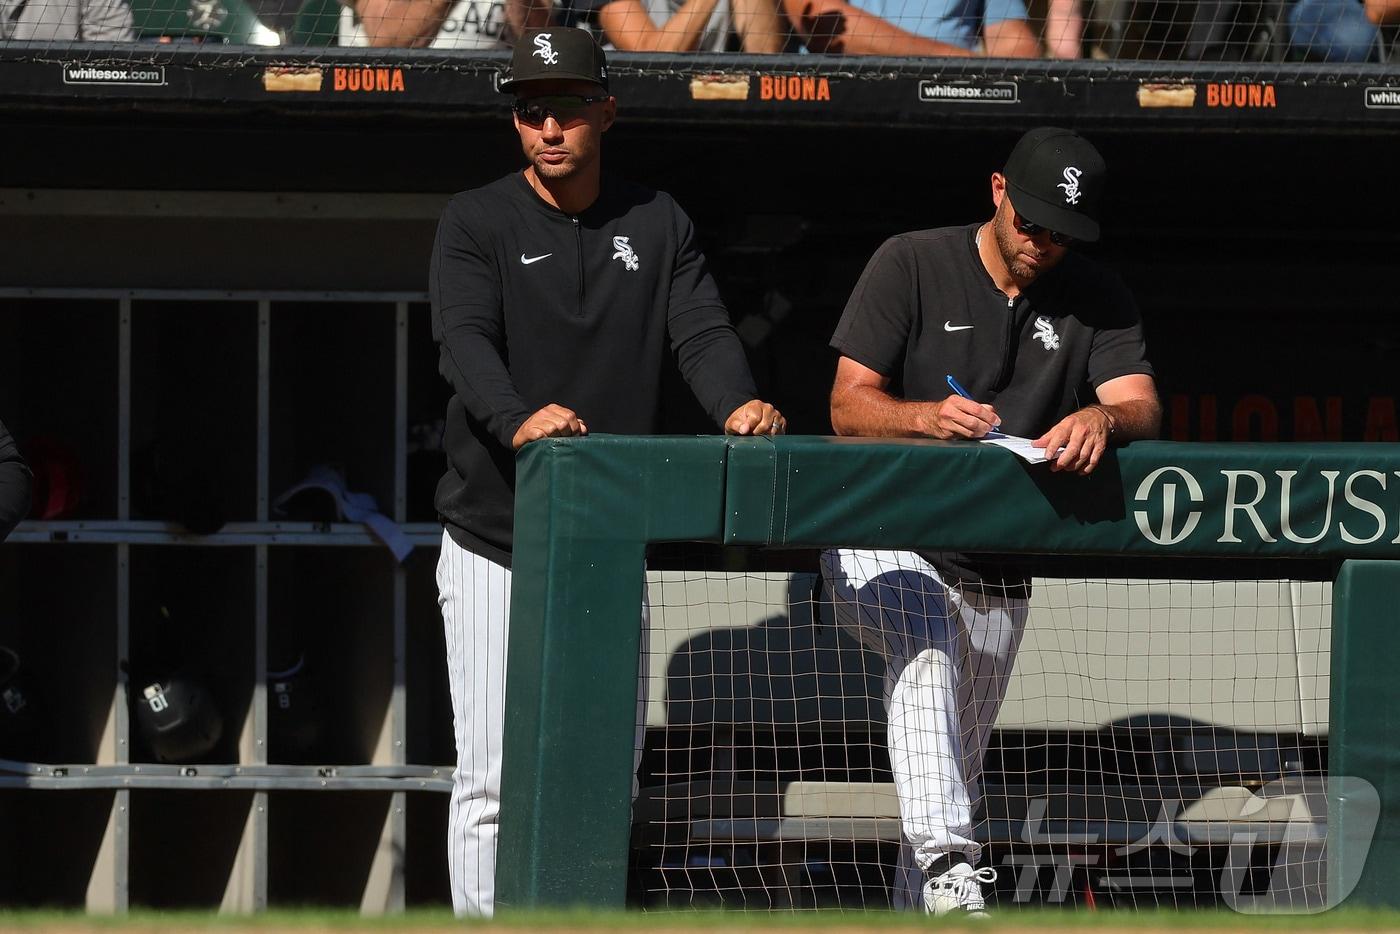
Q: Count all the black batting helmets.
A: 3